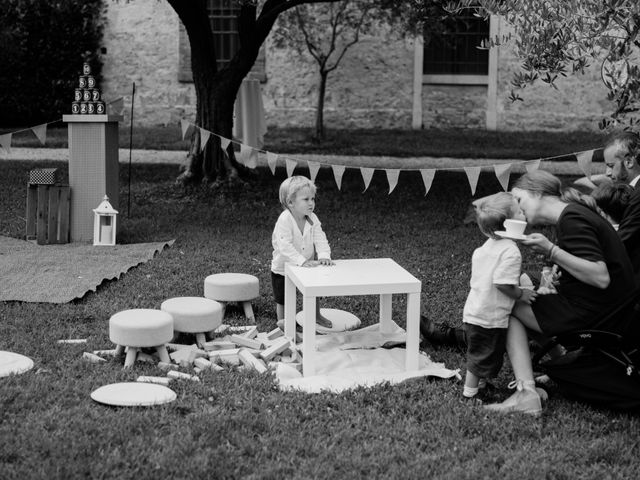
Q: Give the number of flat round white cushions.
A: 3